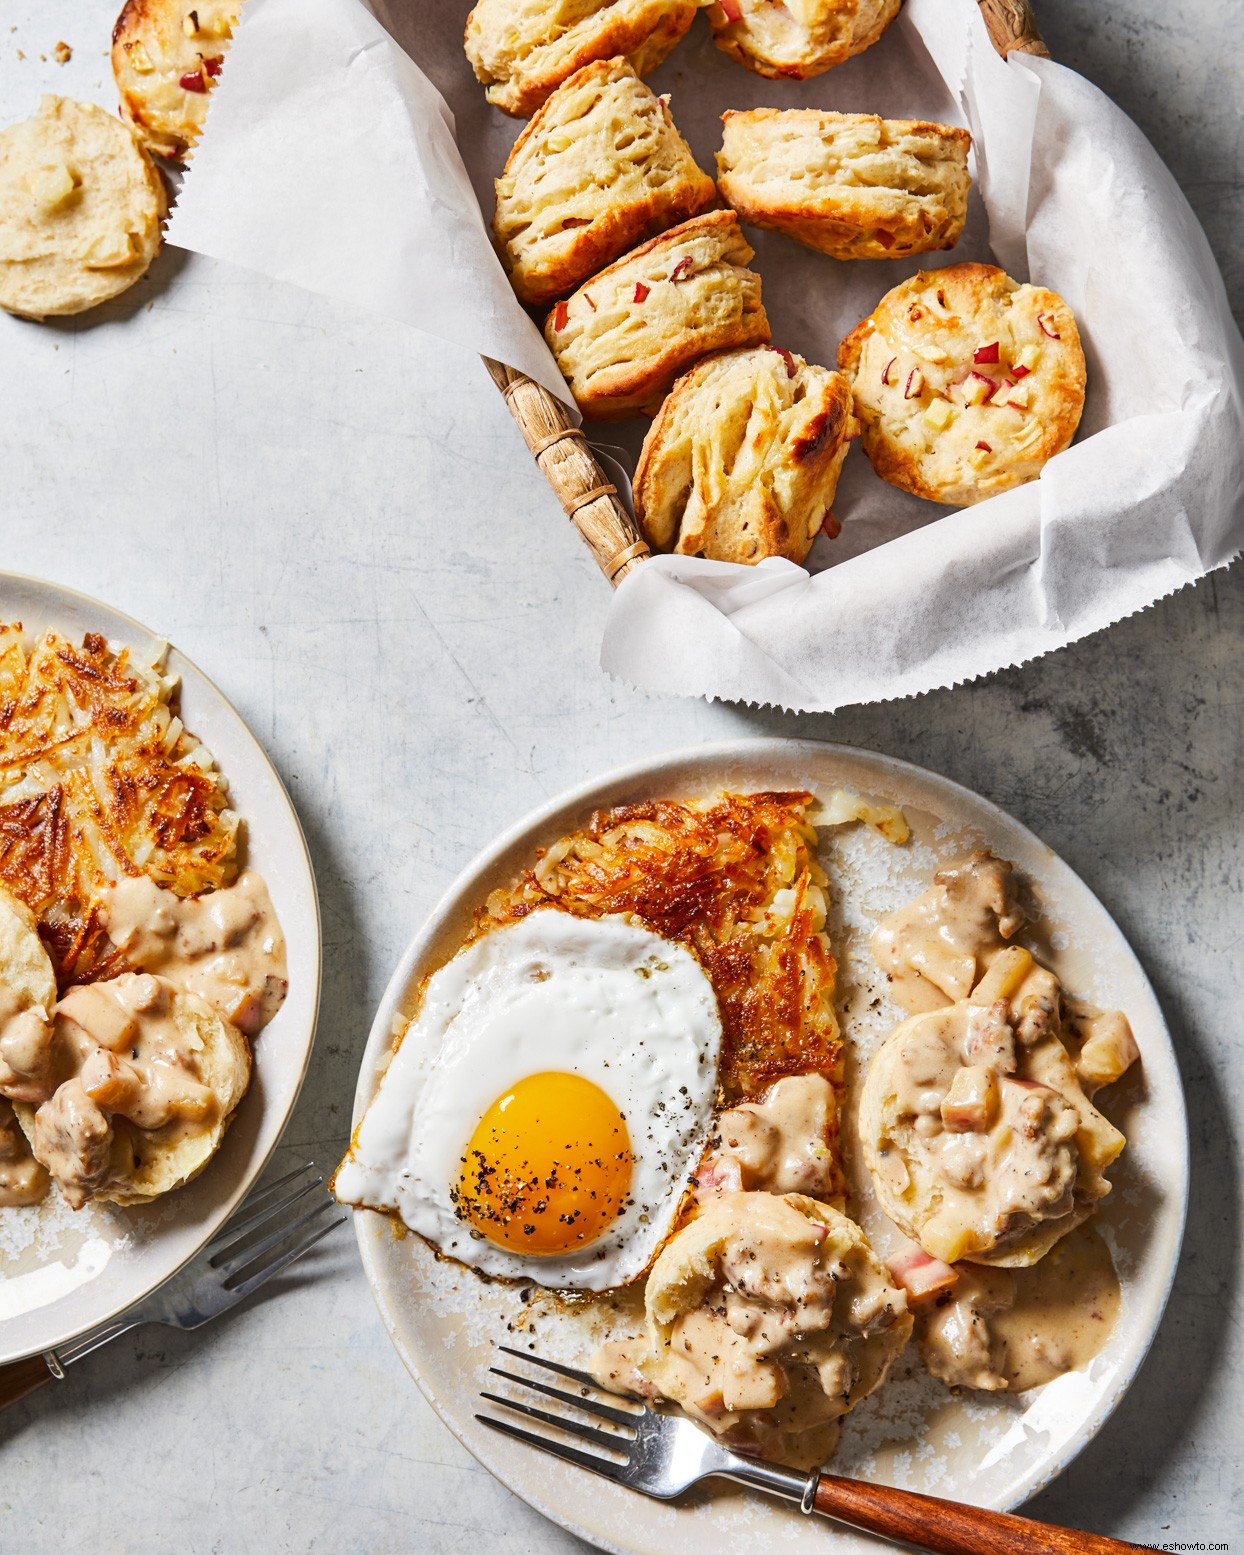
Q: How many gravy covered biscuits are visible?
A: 4